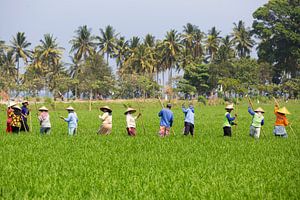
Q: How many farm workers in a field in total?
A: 12